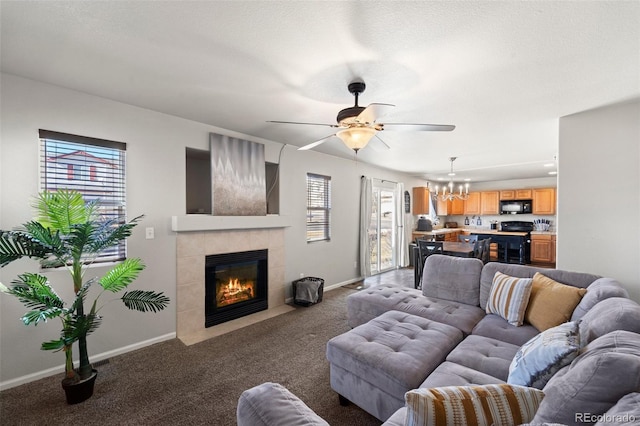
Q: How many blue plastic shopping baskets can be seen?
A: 0